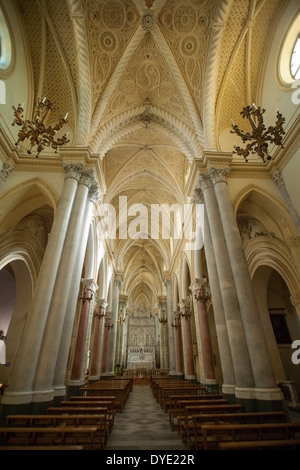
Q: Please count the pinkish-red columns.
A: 6